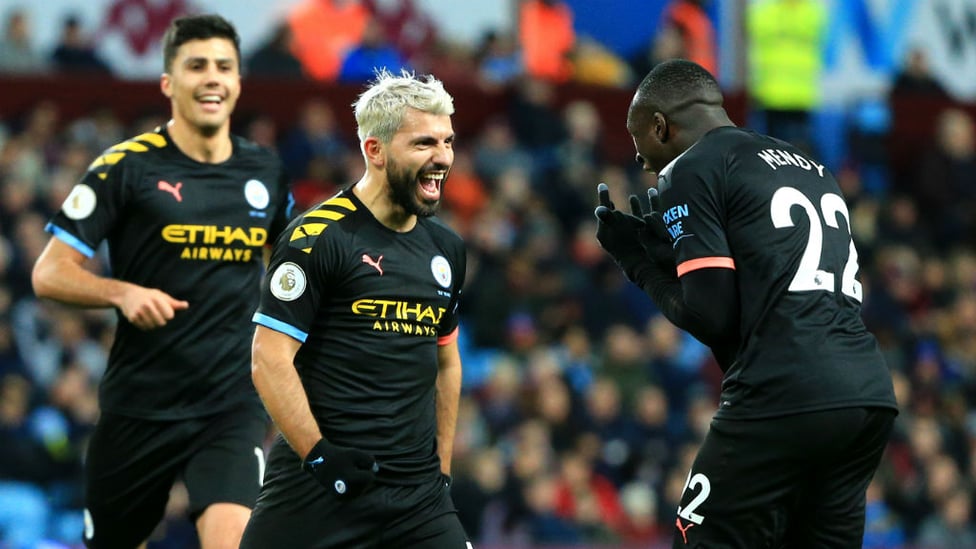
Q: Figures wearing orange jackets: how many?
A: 3